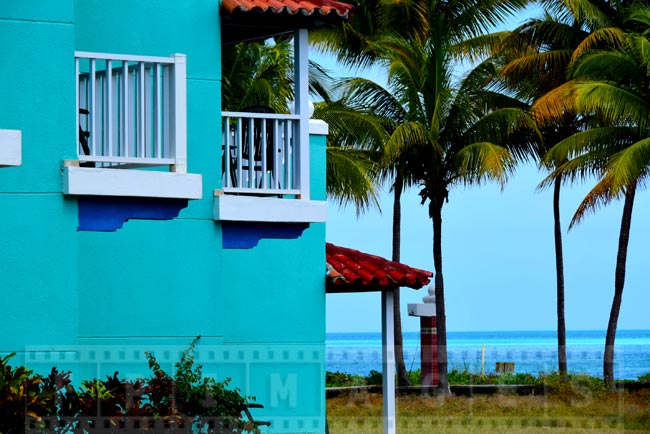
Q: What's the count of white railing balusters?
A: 12